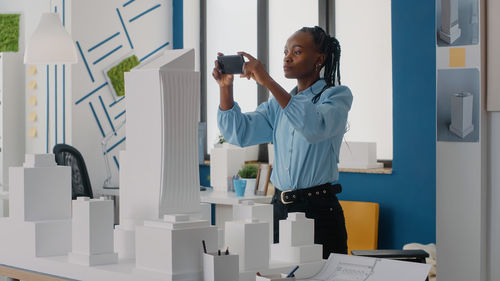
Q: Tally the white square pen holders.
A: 2